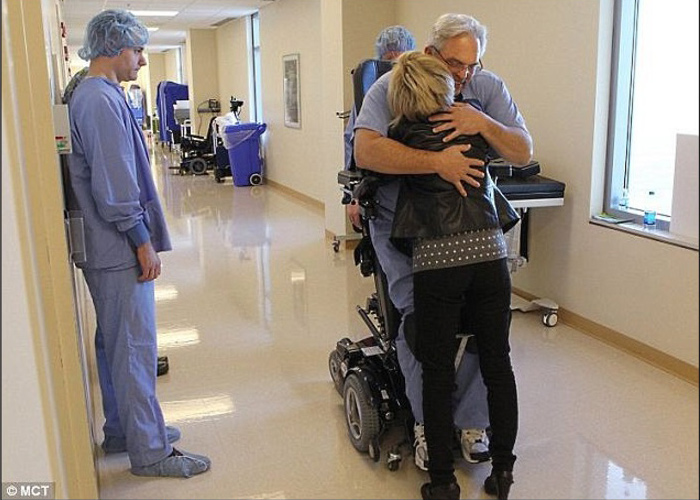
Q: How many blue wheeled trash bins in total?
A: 1